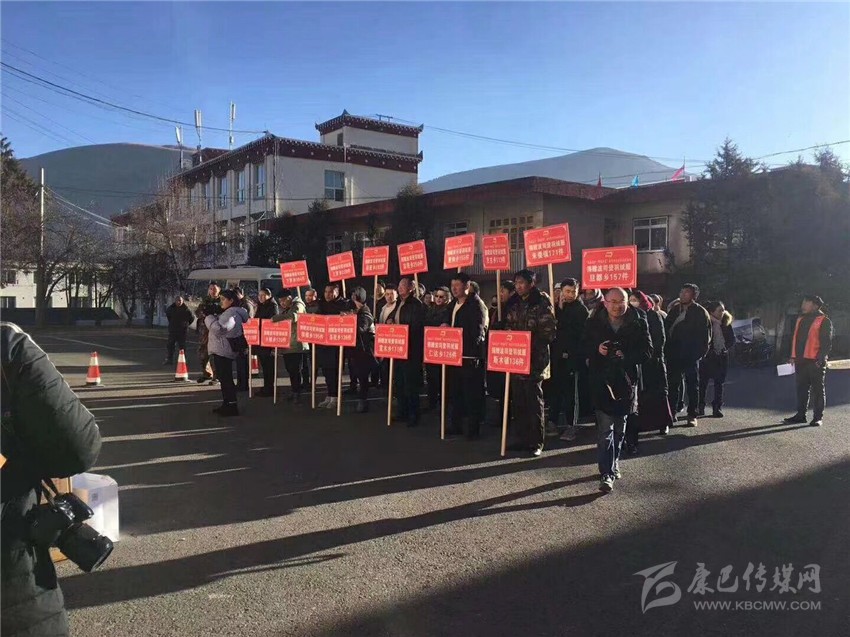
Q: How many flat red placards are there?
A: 15